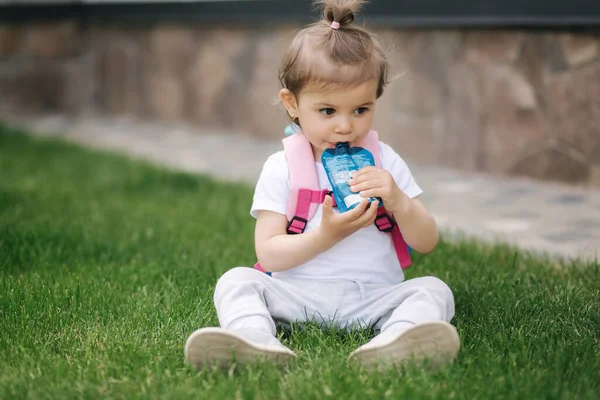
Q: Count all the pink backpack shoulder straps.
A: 2